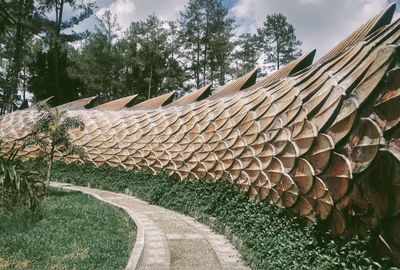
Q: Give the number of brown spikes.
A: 8